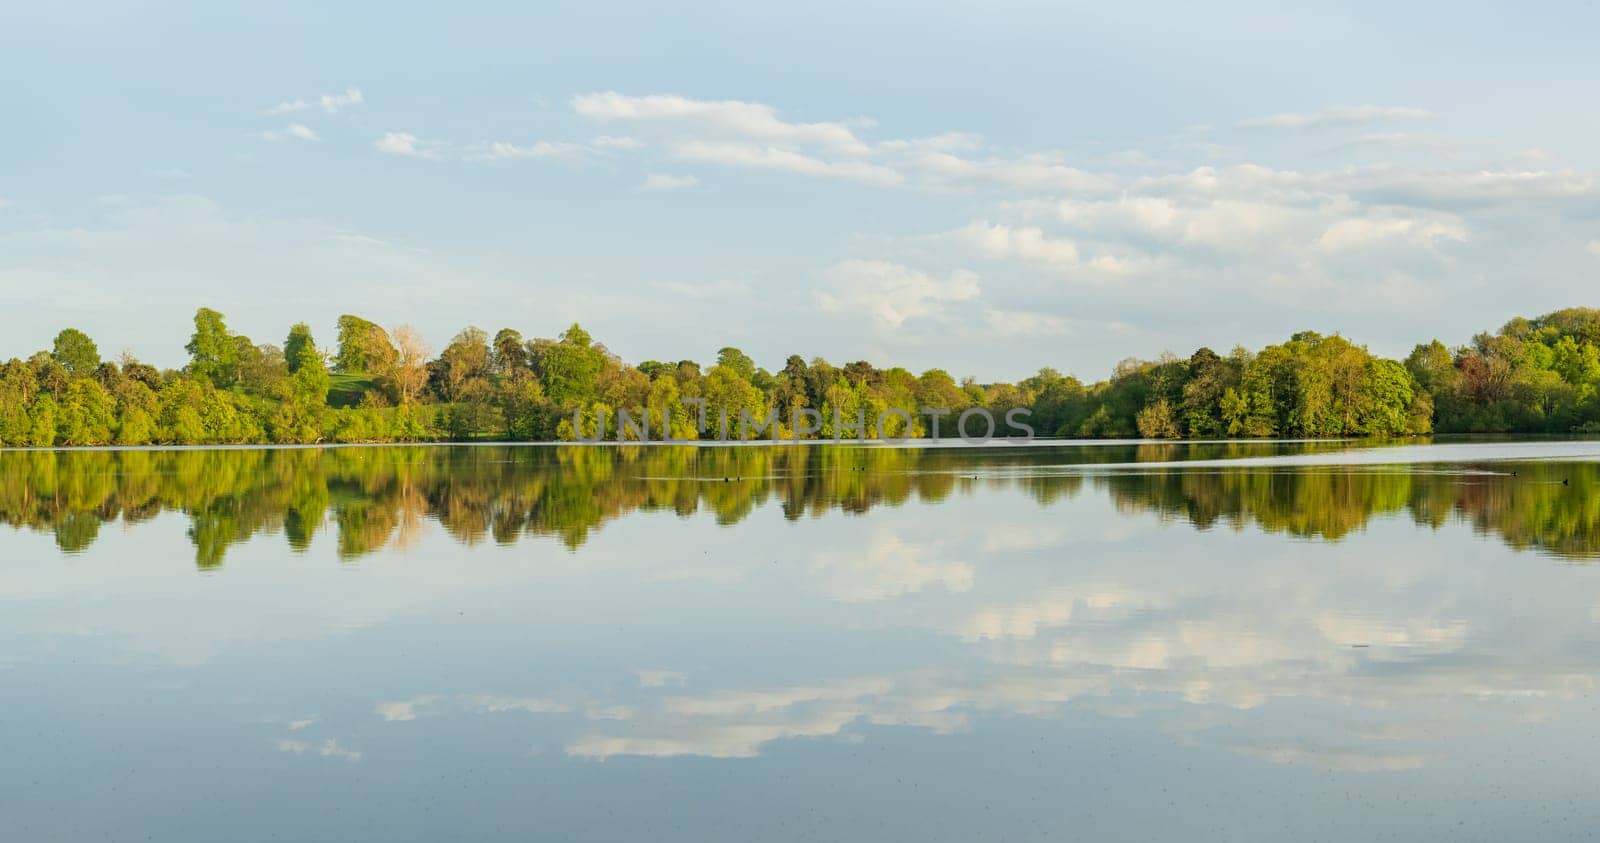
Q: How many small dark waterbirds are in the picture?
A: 7